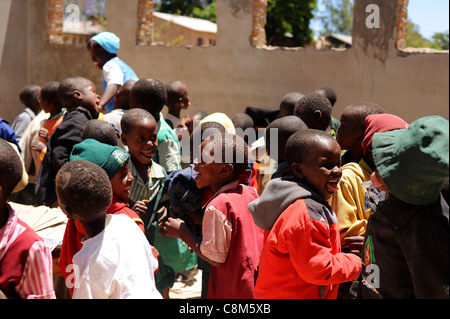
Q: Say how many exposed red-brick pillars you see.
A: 4